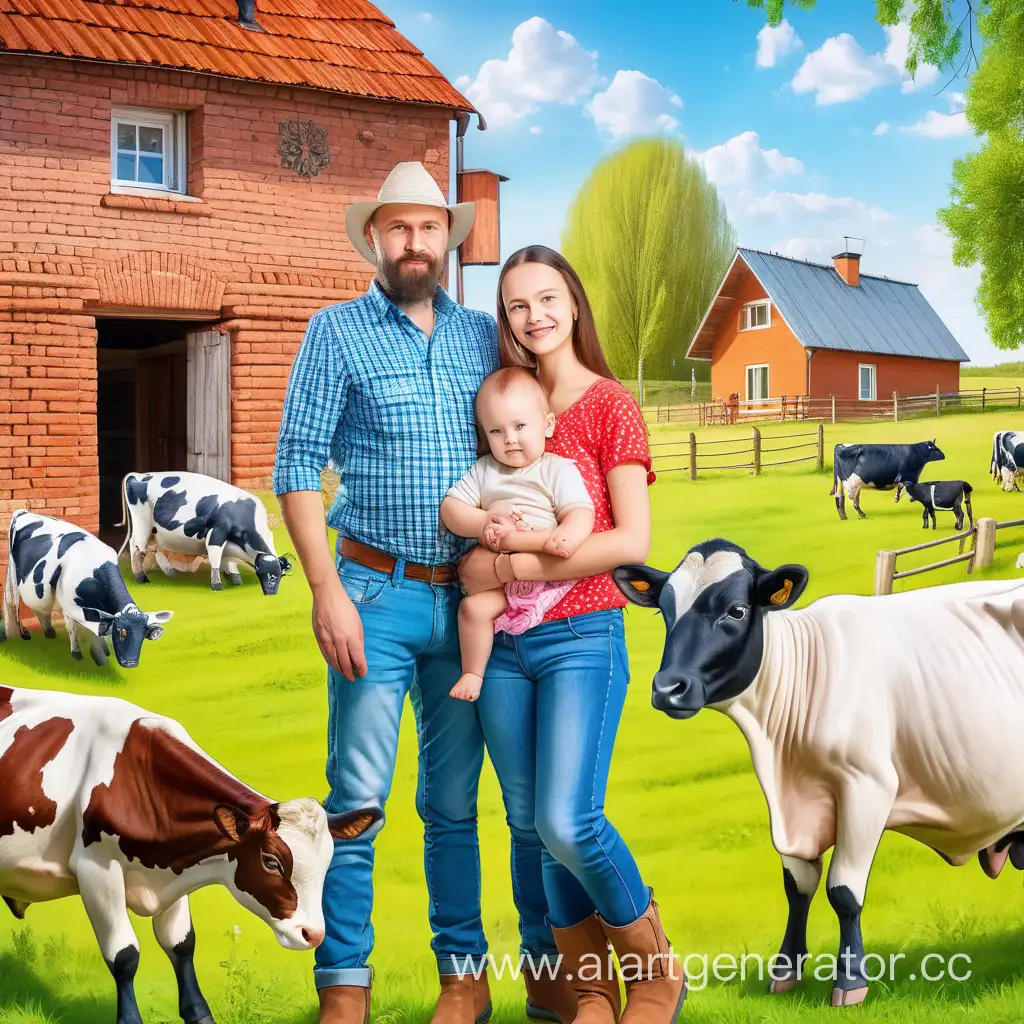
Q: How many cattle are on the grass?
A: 7